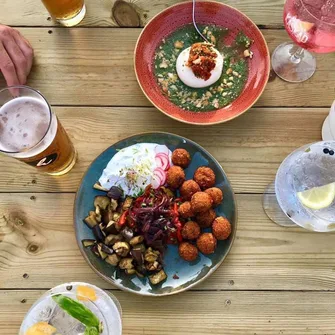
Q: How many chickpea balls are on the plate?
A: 12